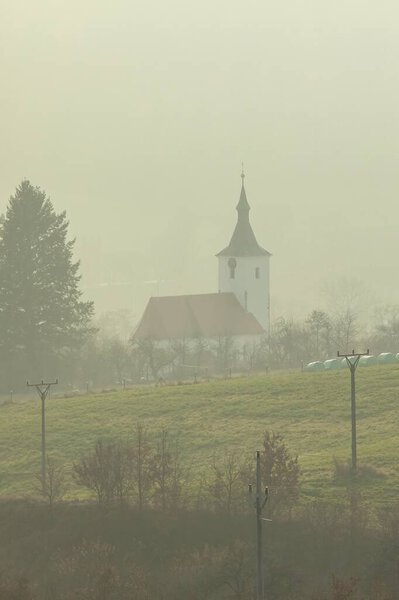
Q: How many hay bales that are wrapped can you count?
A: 6